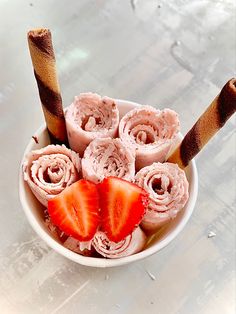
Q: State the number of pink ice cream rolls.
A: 6